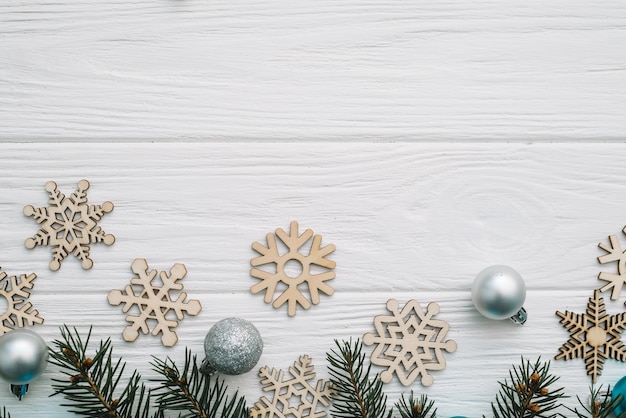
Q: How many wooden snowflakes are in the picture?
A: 8